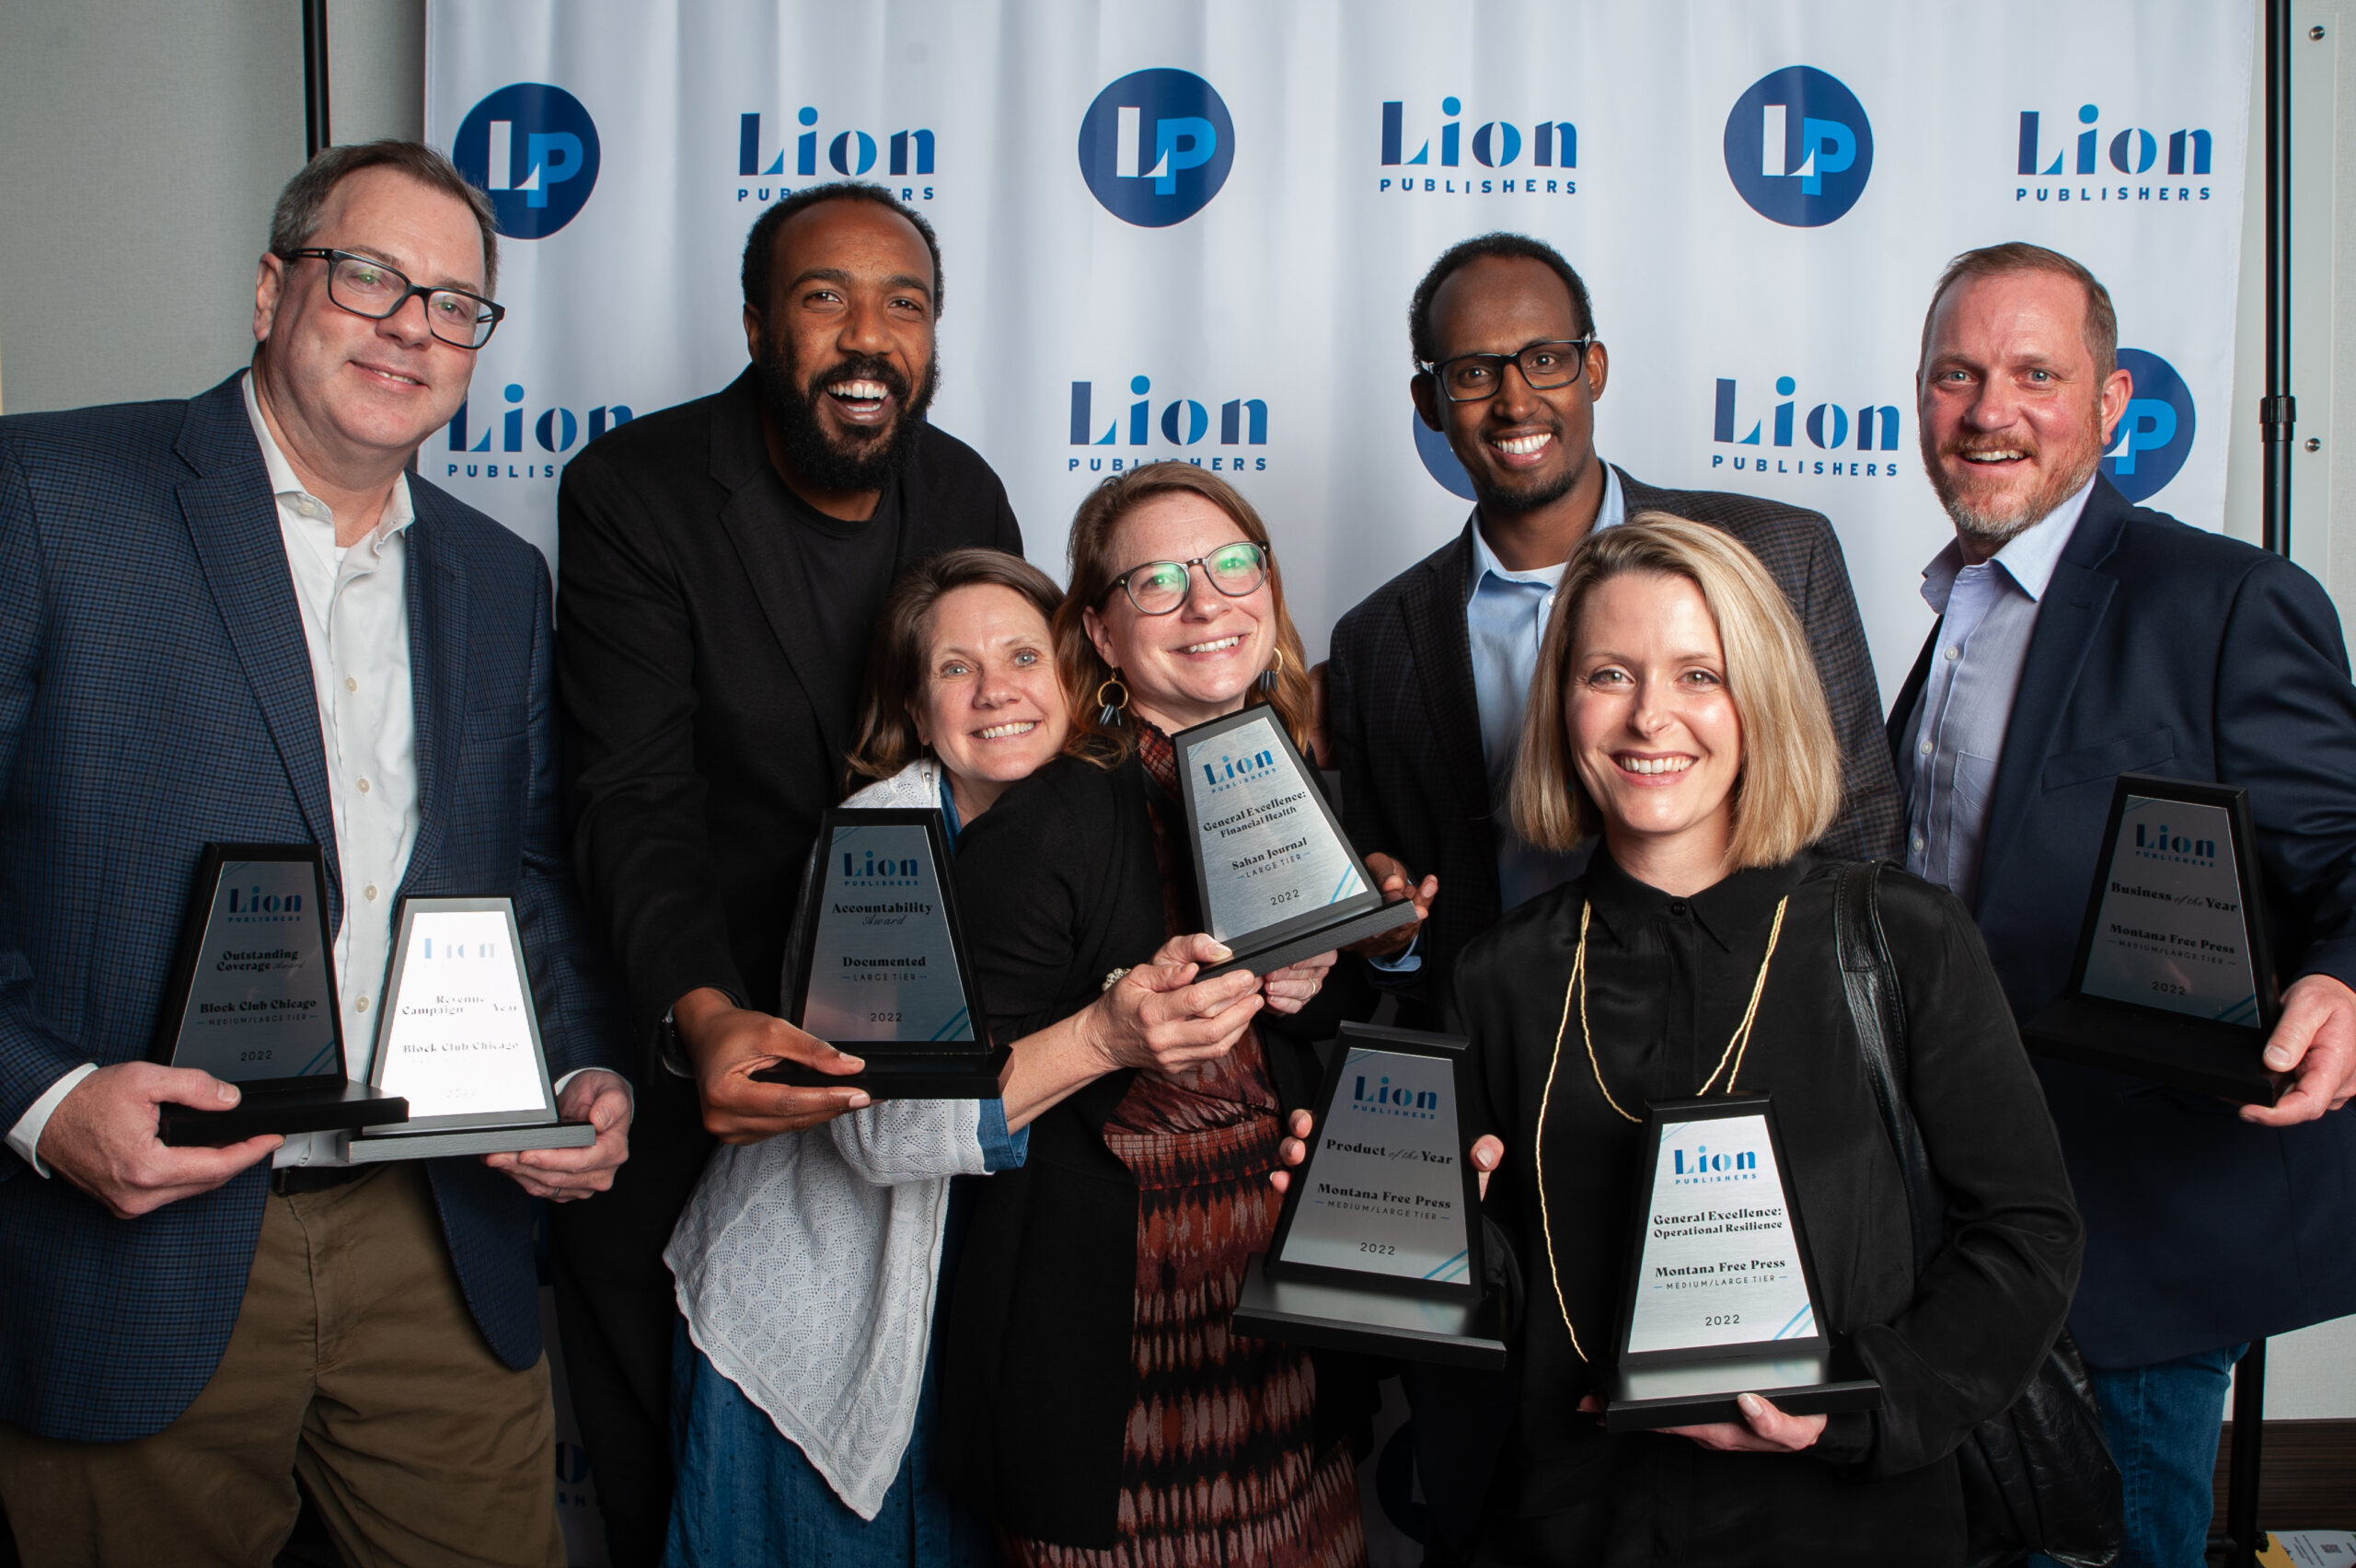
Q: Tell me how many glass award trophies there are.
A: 7